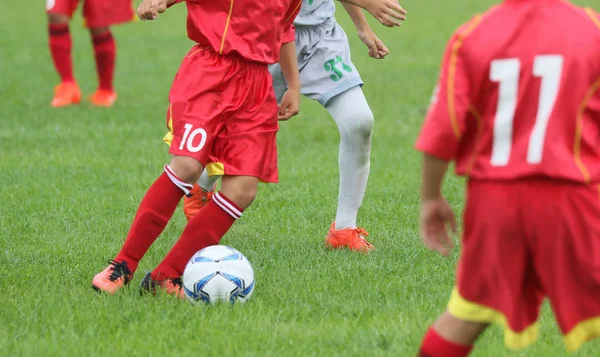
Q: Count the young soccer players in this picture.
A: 4